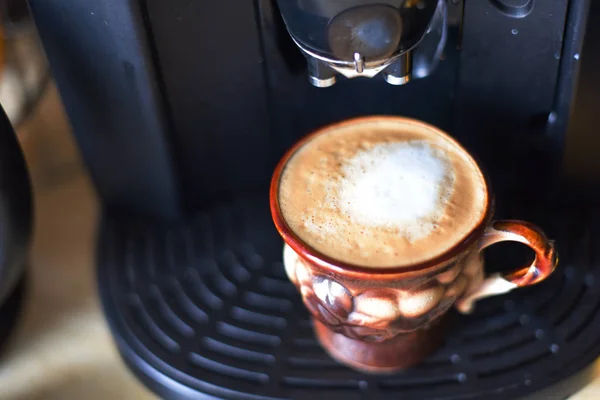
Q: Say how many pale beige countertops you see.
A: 1